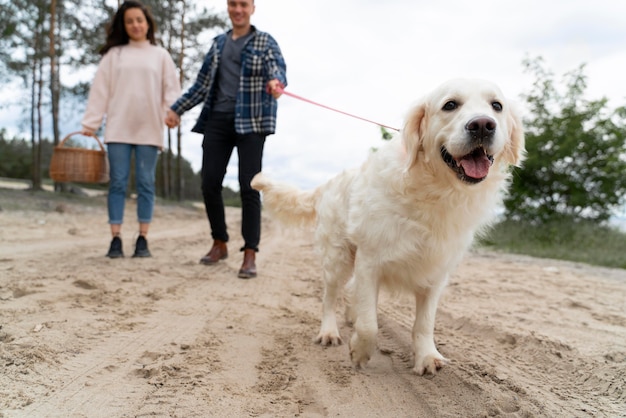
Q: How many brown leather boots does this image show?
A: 2